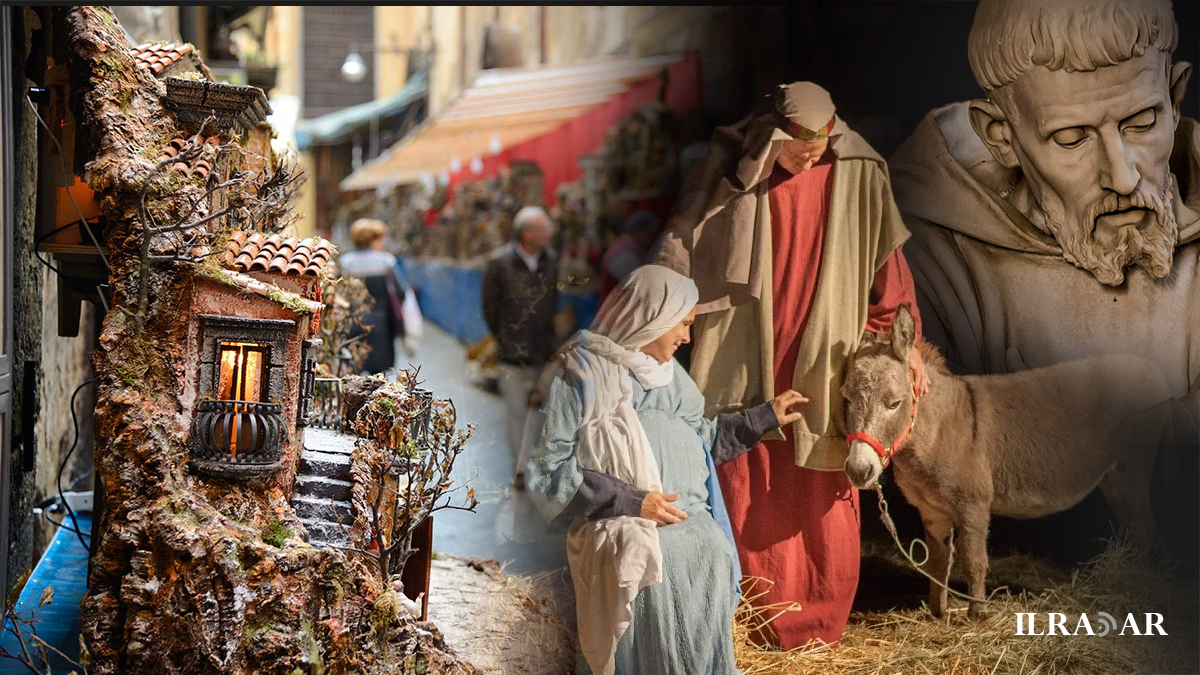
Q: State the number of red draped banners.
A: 1